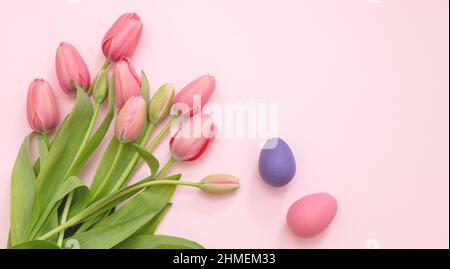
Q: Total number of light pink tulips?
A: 7